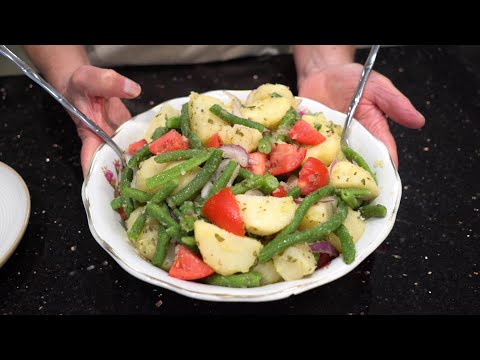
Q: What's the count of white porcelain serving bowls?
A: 1